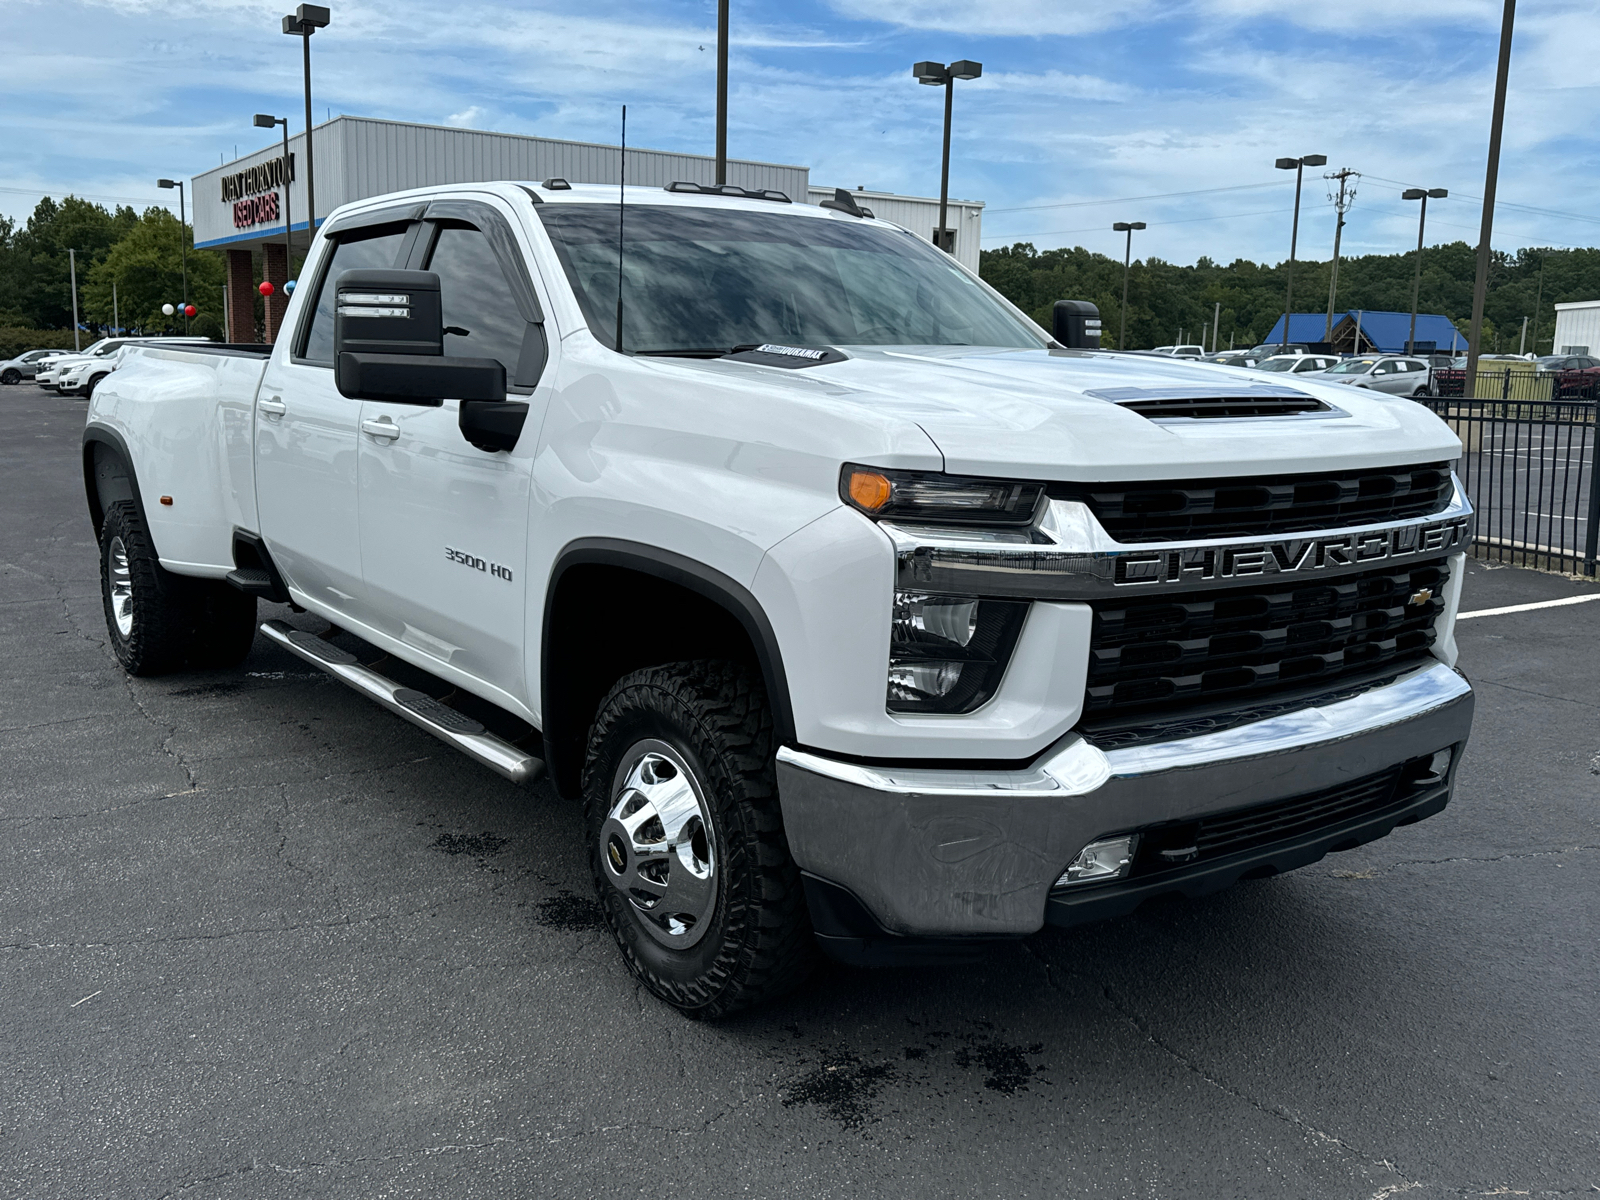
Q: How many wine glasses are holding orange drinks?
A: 0